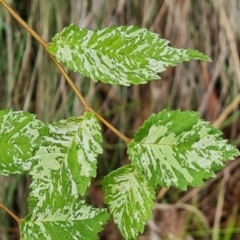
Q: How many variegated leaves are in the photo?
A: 6